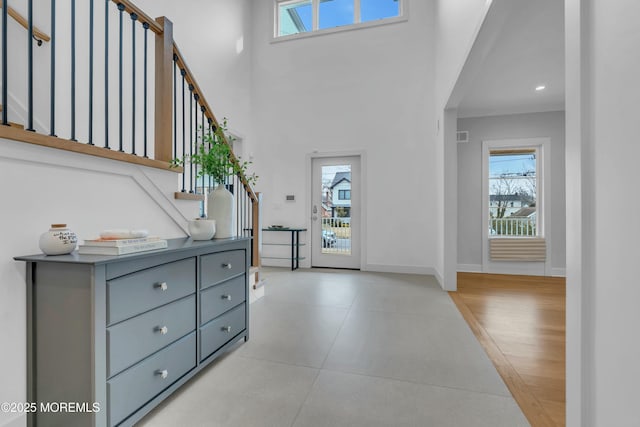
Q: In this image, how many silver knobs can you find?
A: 6